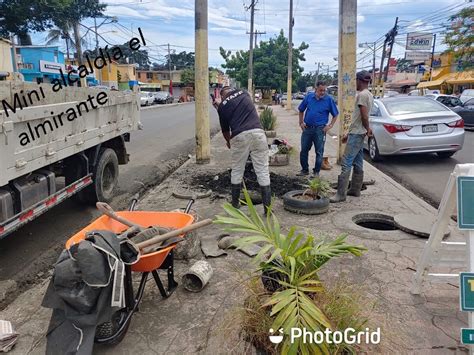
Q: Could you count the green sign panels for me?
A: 3